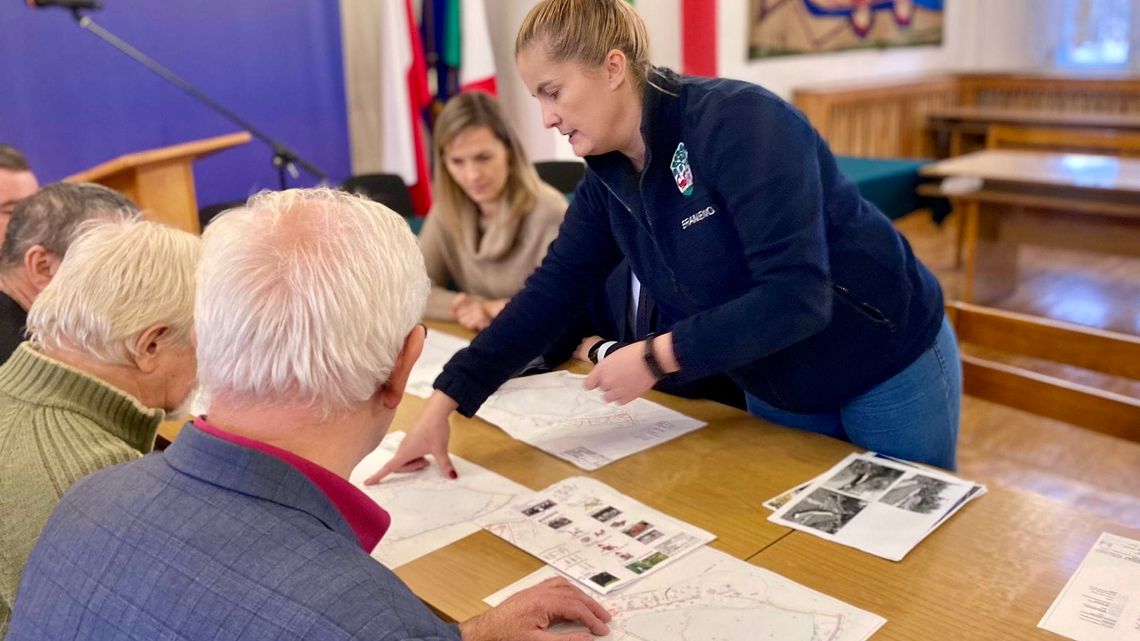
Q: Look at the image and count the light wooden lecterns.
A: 1